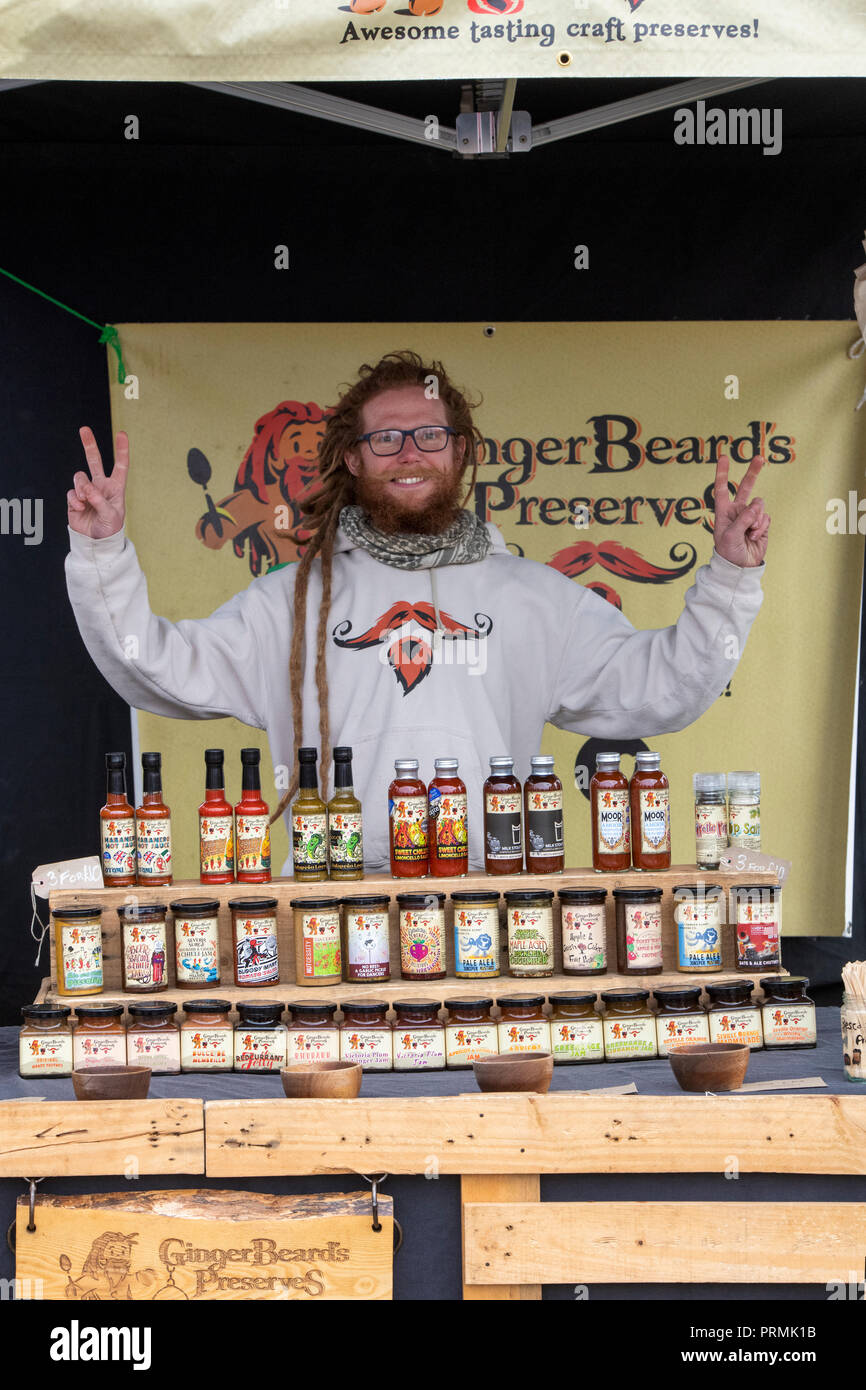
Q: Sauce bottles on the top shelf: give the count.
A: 12